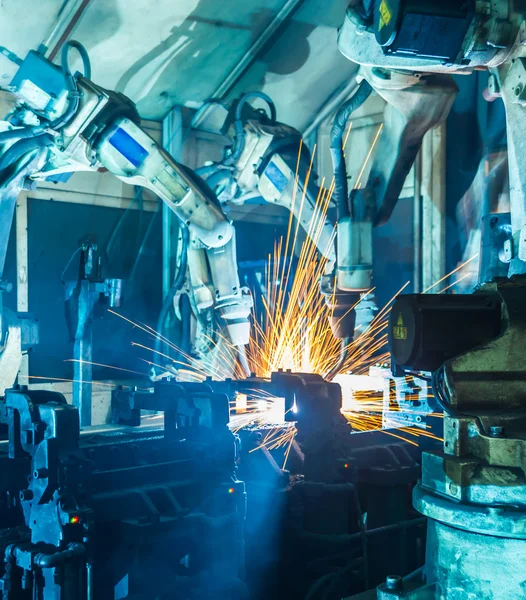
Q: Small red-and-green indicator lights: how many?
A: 3